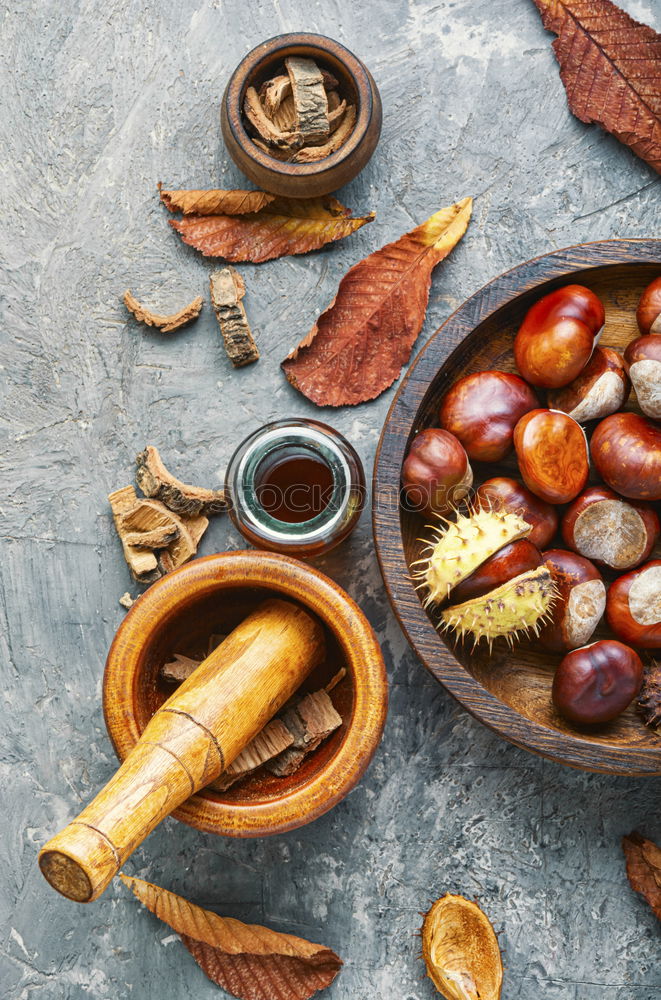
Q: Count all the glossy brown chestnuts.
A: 14